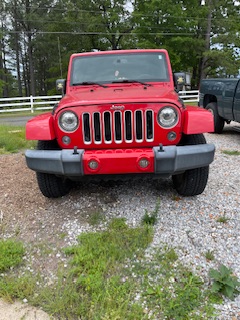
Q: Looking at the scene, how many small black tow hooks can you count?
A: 2